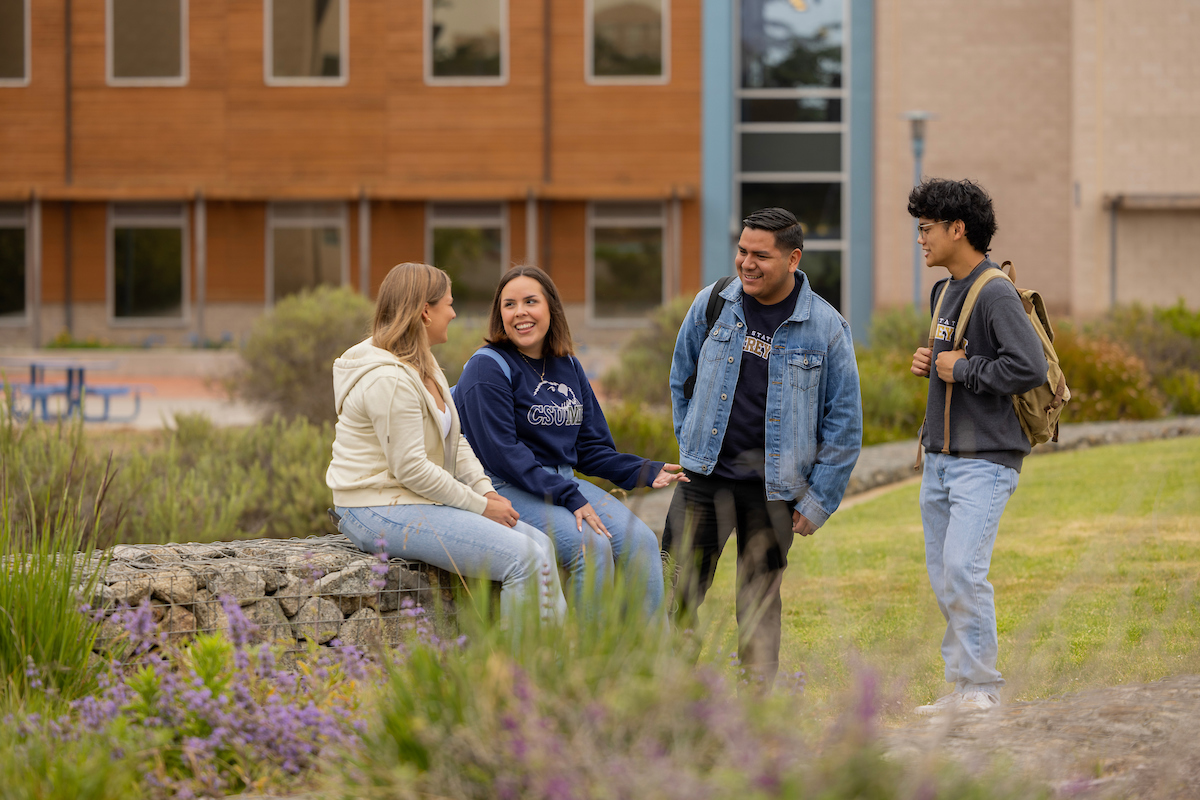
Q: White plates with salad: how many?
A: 0